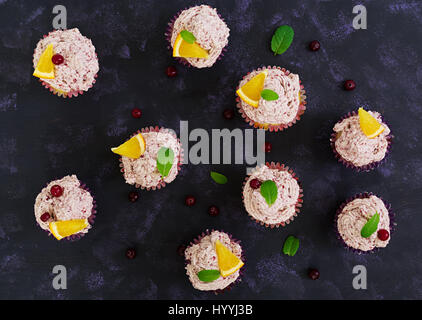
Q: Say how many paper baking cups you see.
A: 9